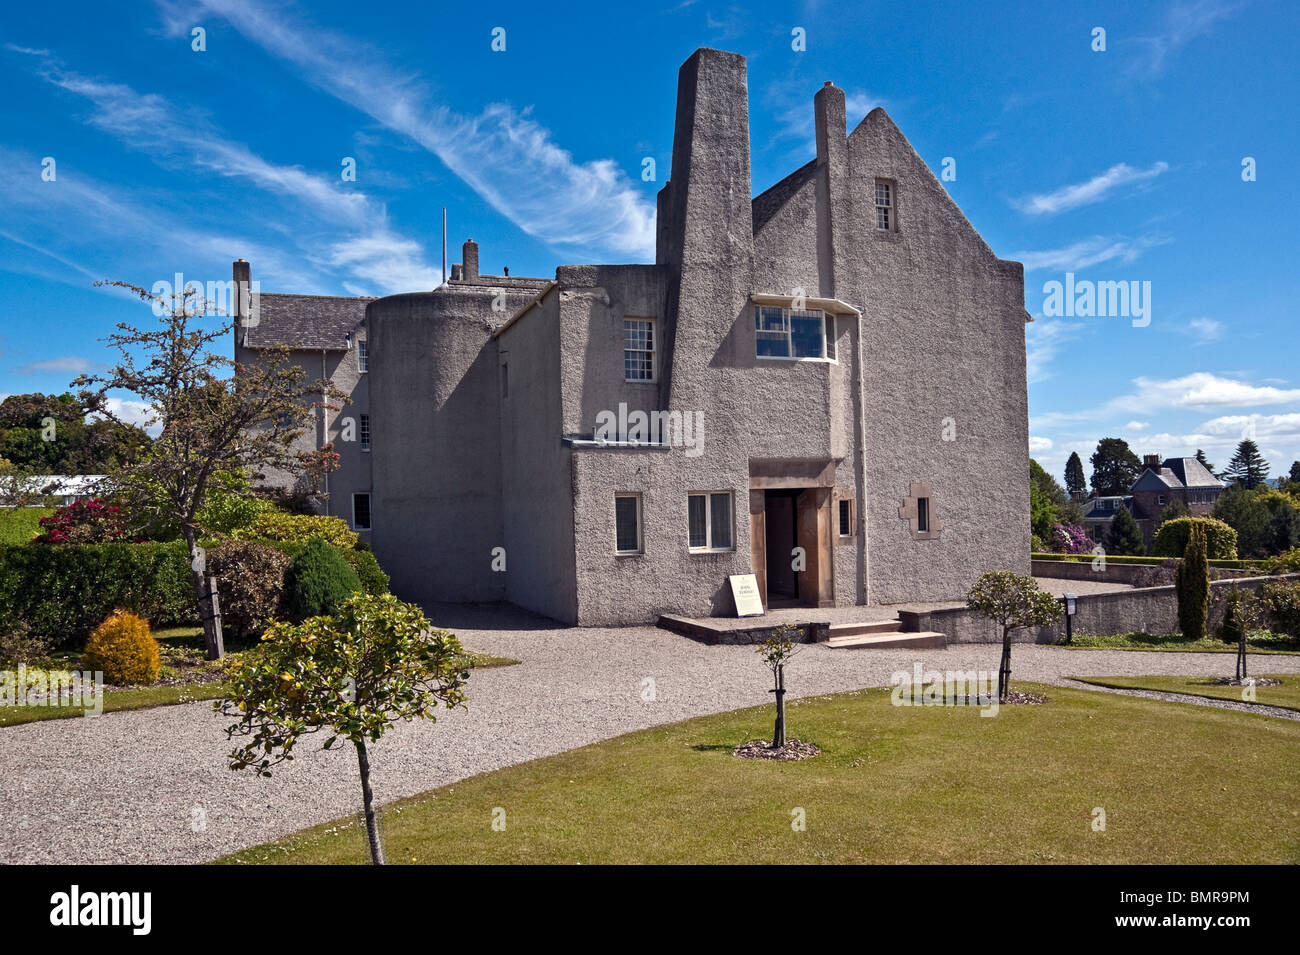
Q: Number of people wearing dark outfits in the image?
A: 0